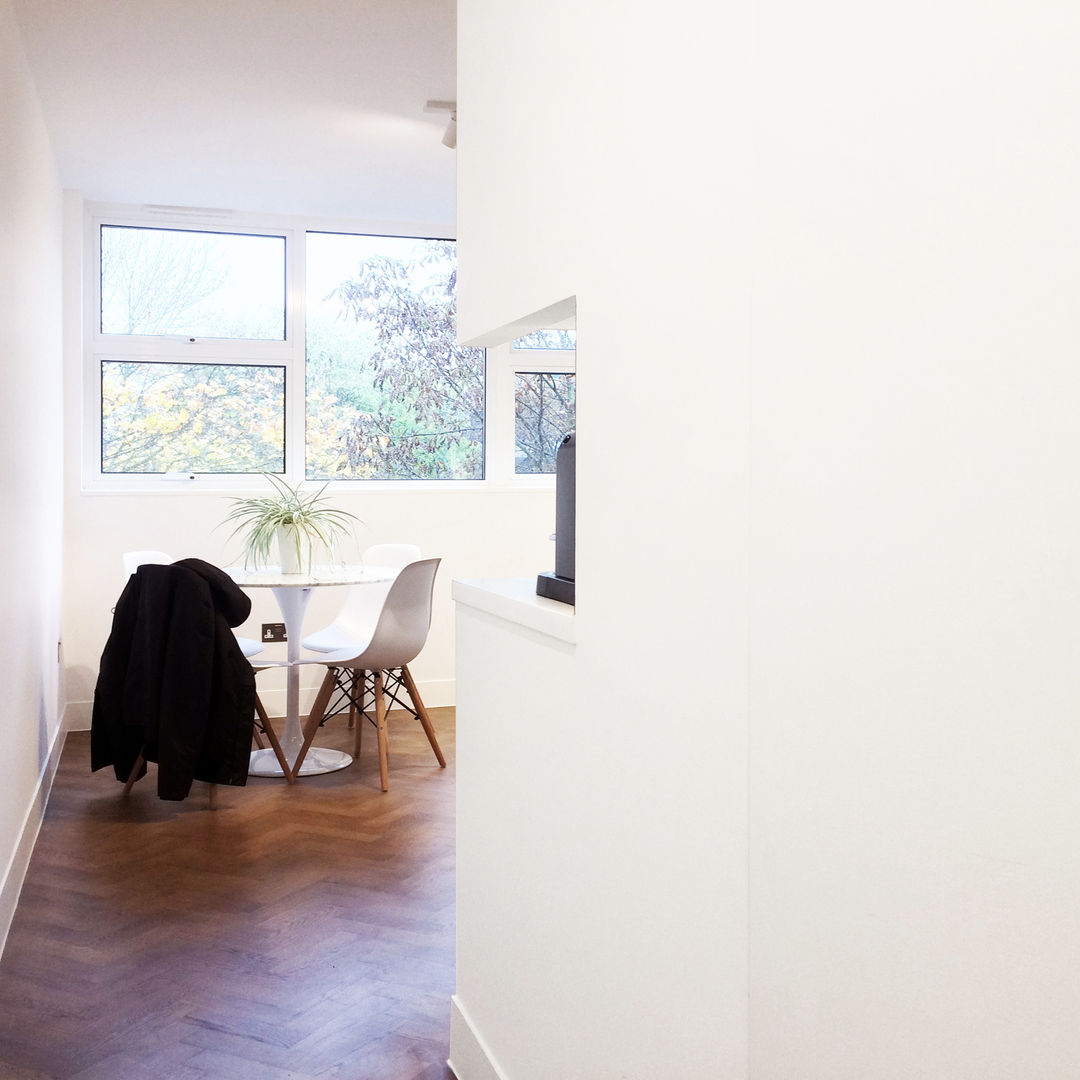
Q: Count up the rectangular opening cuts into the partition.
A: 1